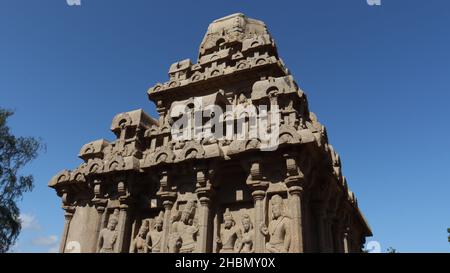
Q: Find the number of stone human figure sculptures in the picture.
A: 7